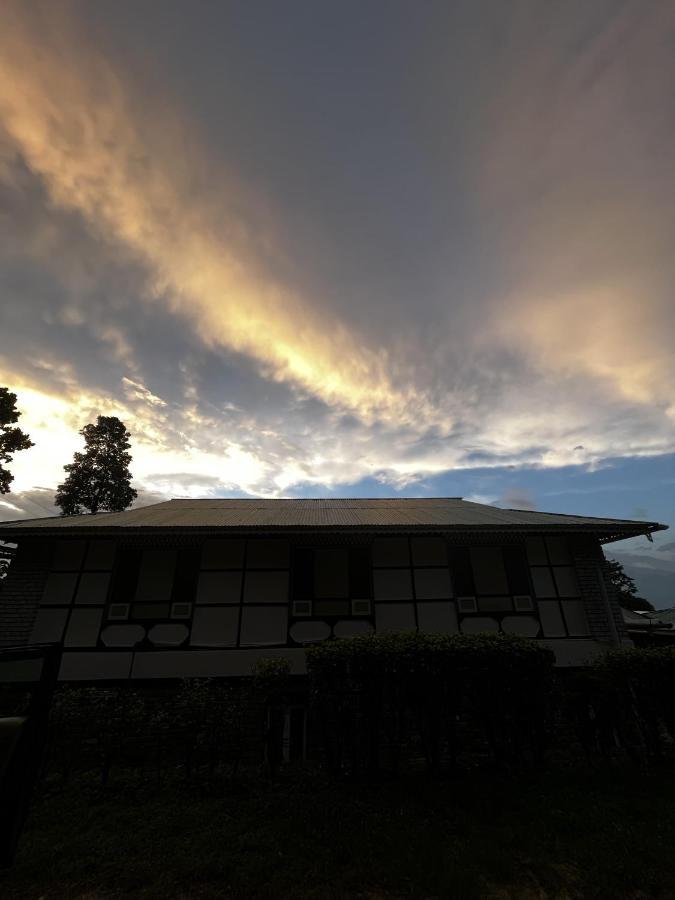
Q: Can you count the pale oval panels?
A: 6